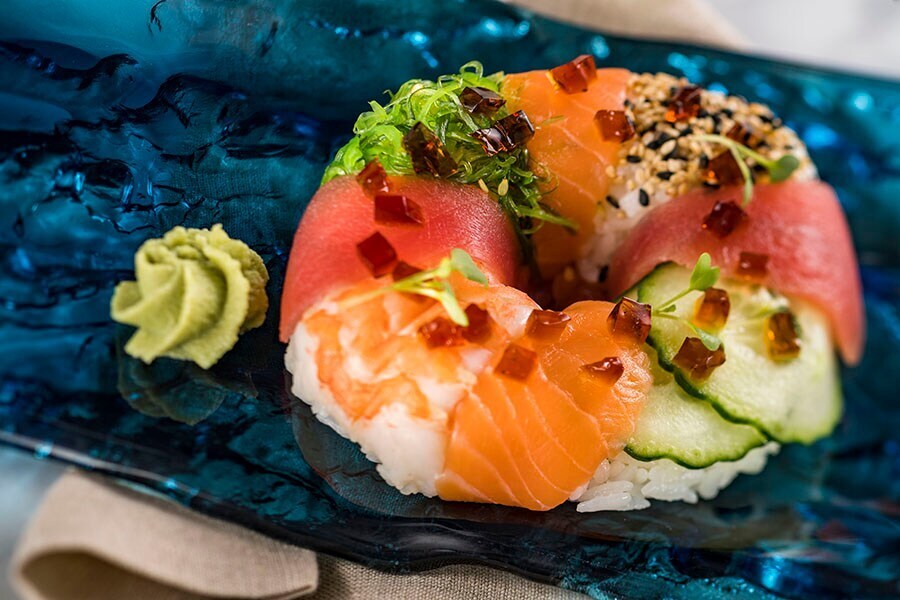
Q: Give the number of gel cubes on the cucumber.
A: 3